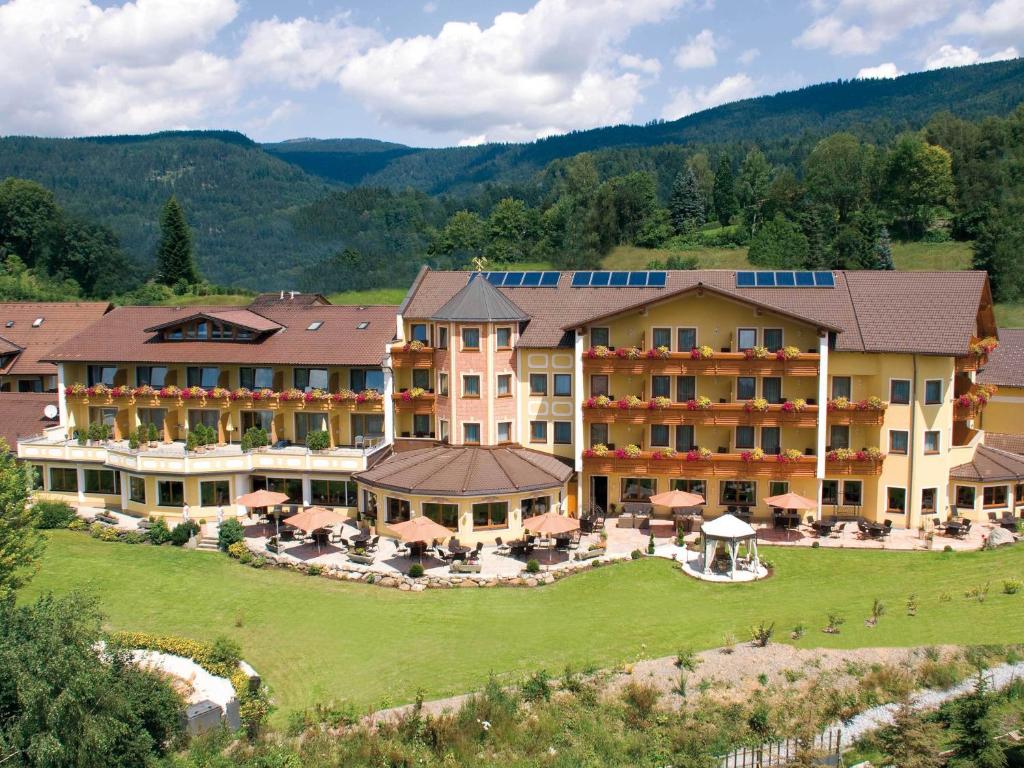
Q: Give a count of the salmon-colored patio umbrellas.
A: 6